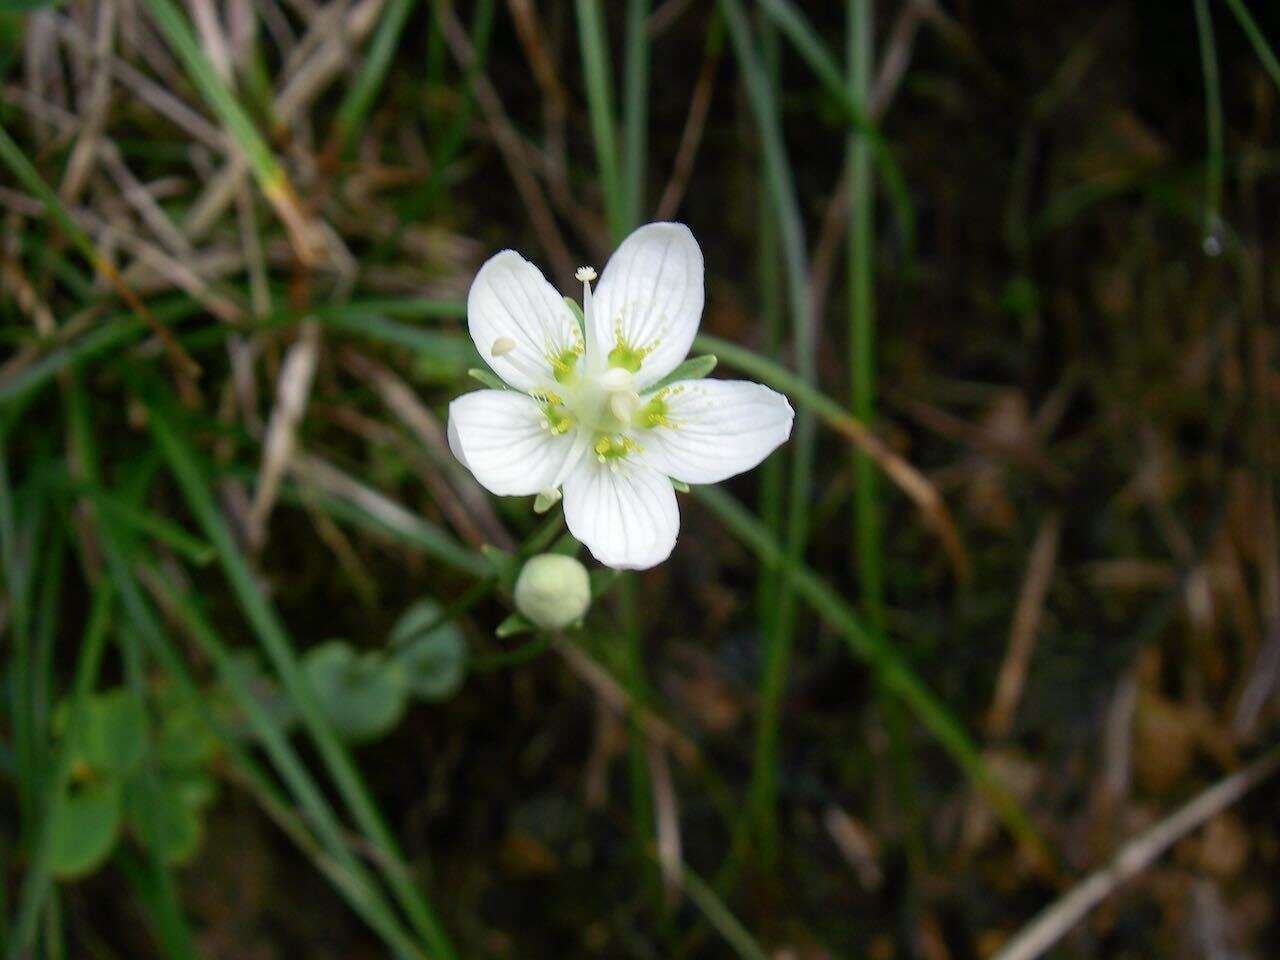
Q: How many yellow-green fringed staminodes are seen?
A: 5